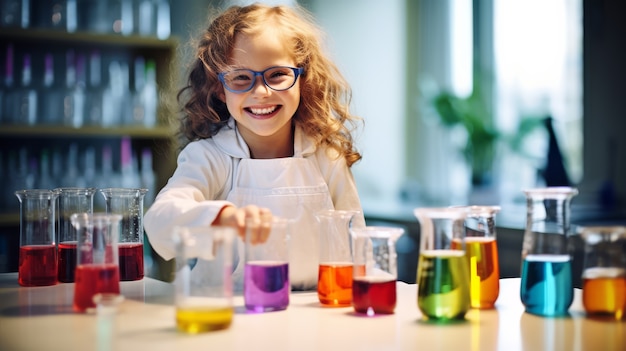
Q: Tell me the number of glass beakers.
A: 12